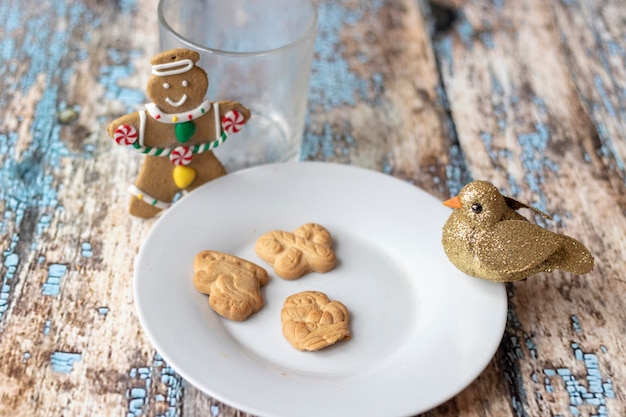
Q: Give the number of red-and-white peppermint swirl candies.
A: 3